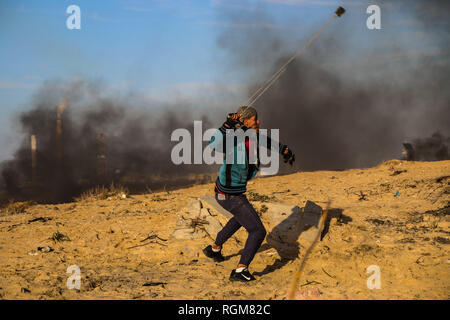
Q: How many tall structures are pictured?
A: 3